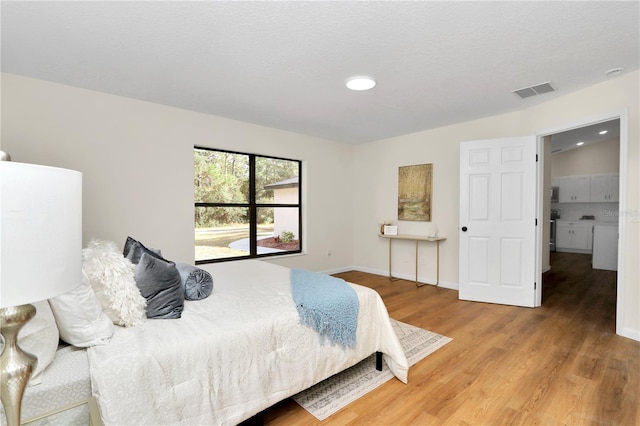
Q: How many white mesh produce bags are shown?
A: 0